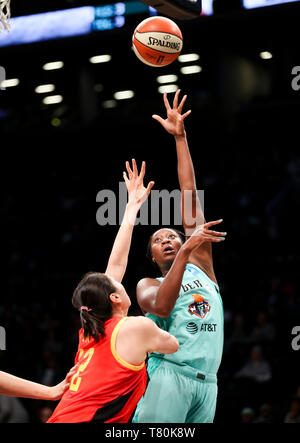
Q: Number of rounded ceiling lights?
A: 11